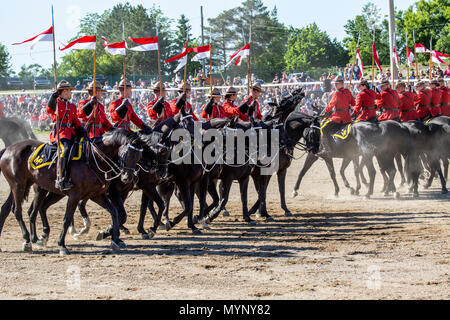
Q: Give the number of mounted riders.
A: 15